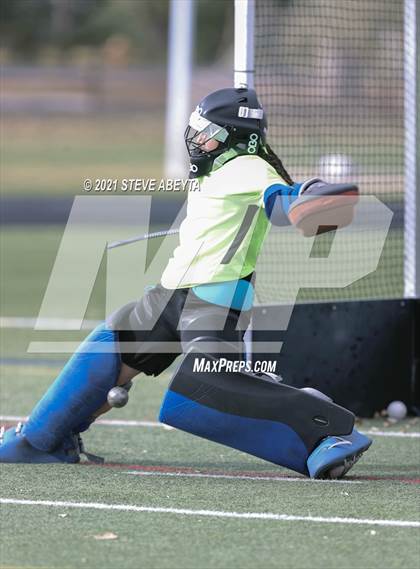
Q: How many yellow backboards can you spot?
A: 0